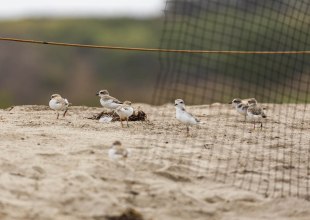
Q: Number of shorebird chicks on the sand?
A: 7